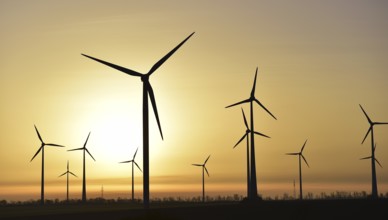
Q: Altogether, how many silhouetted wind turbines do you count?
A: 11